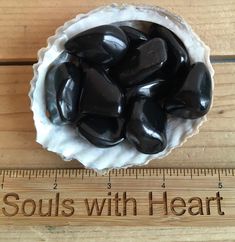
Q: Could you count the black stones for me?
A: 10